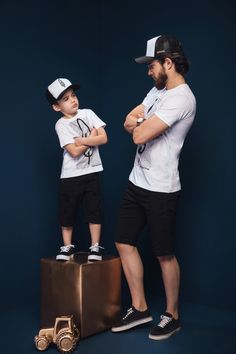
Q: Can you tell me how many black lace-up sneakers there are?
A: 4